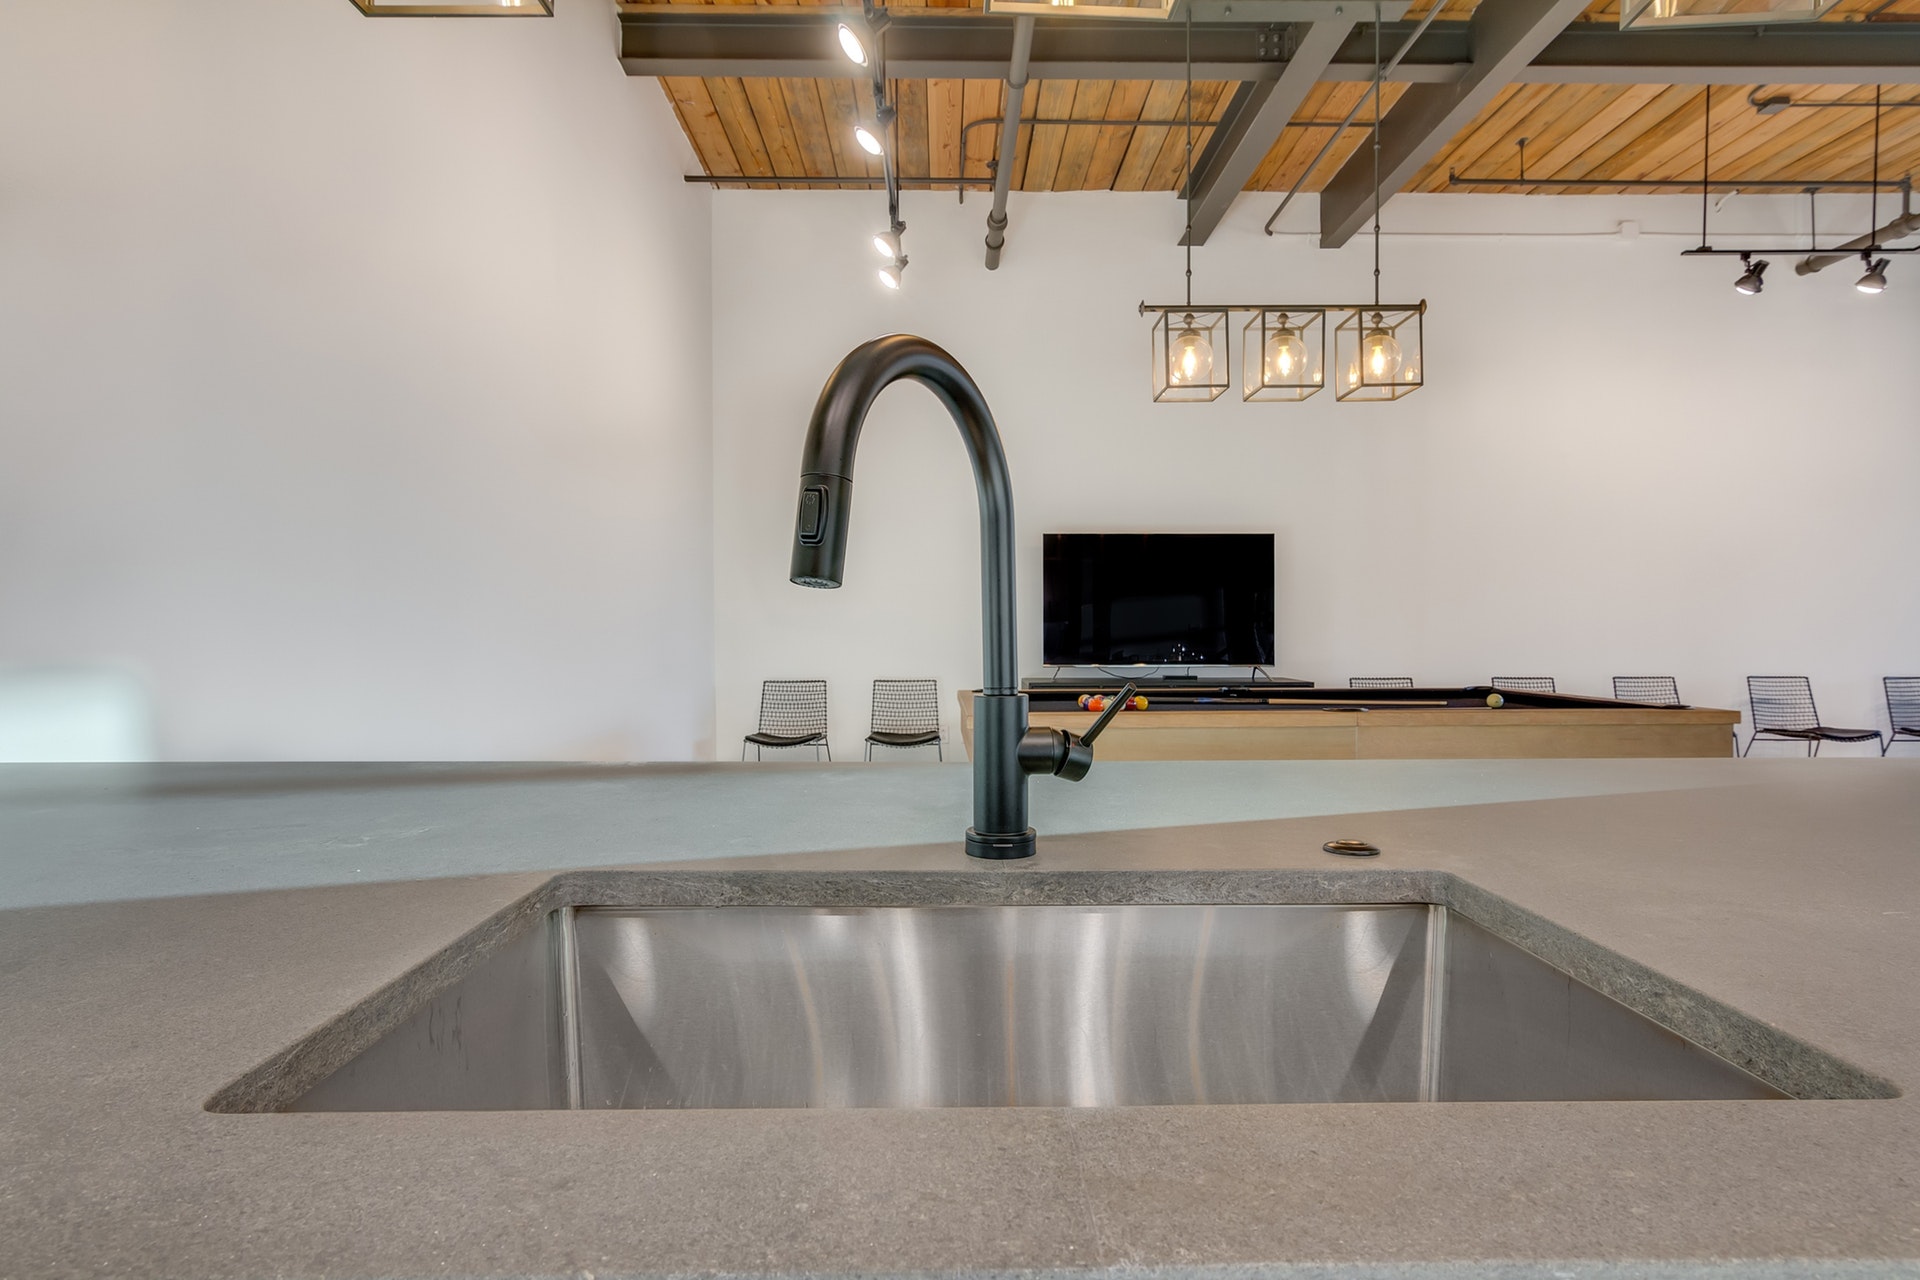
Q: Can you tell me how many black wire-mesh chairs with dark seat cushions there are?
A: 7